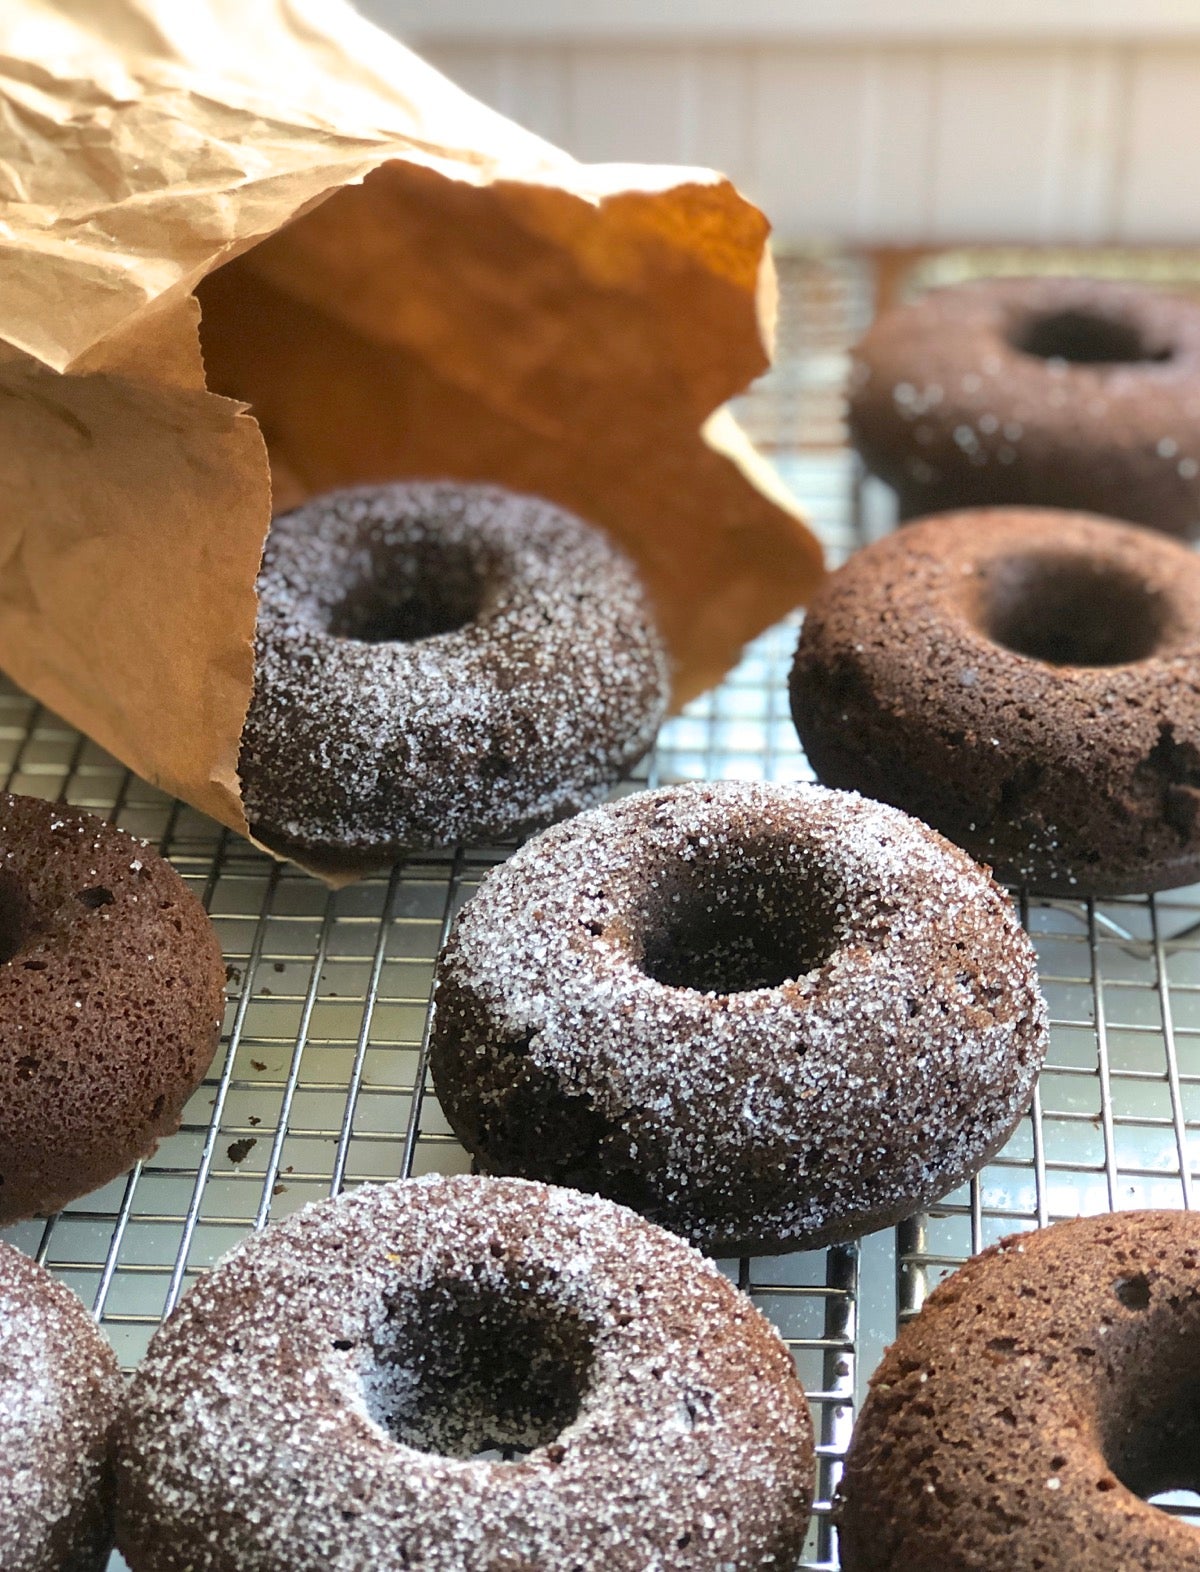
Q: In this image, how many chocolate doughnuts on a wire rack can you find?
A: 8